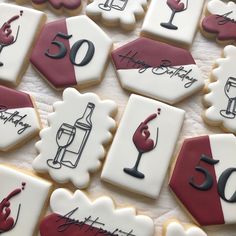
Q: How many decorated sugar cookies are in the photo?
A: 15